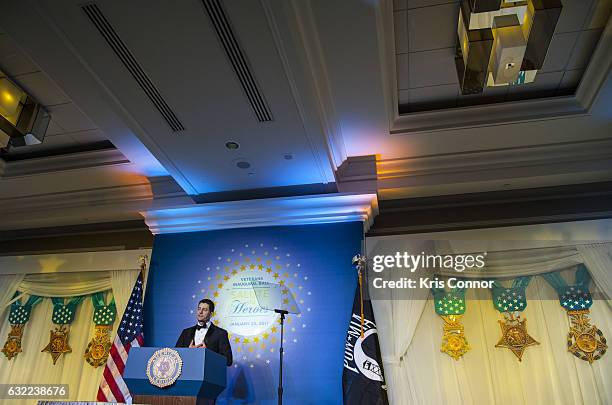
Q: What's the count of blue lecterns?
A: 1